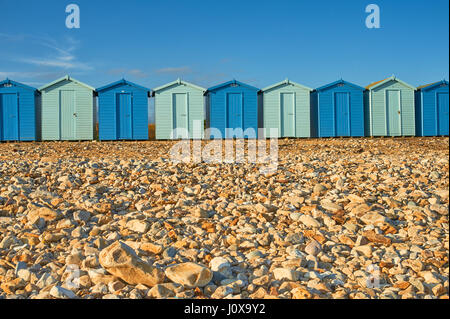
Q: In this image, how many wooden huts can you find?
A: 9